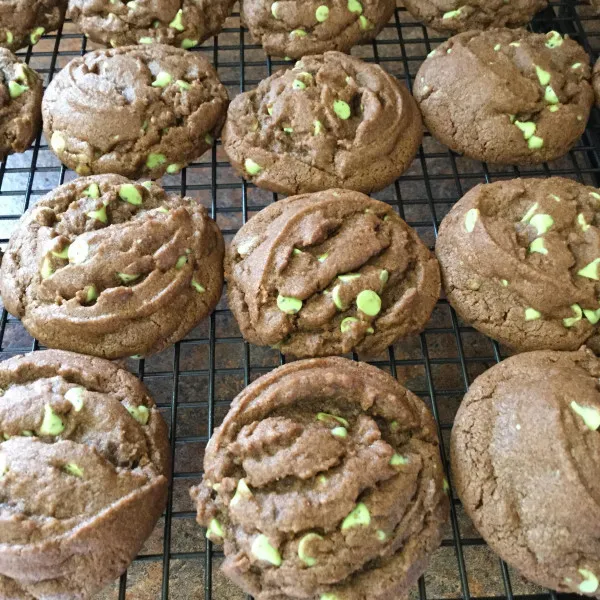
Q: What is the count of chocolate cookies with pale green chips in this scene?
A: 14